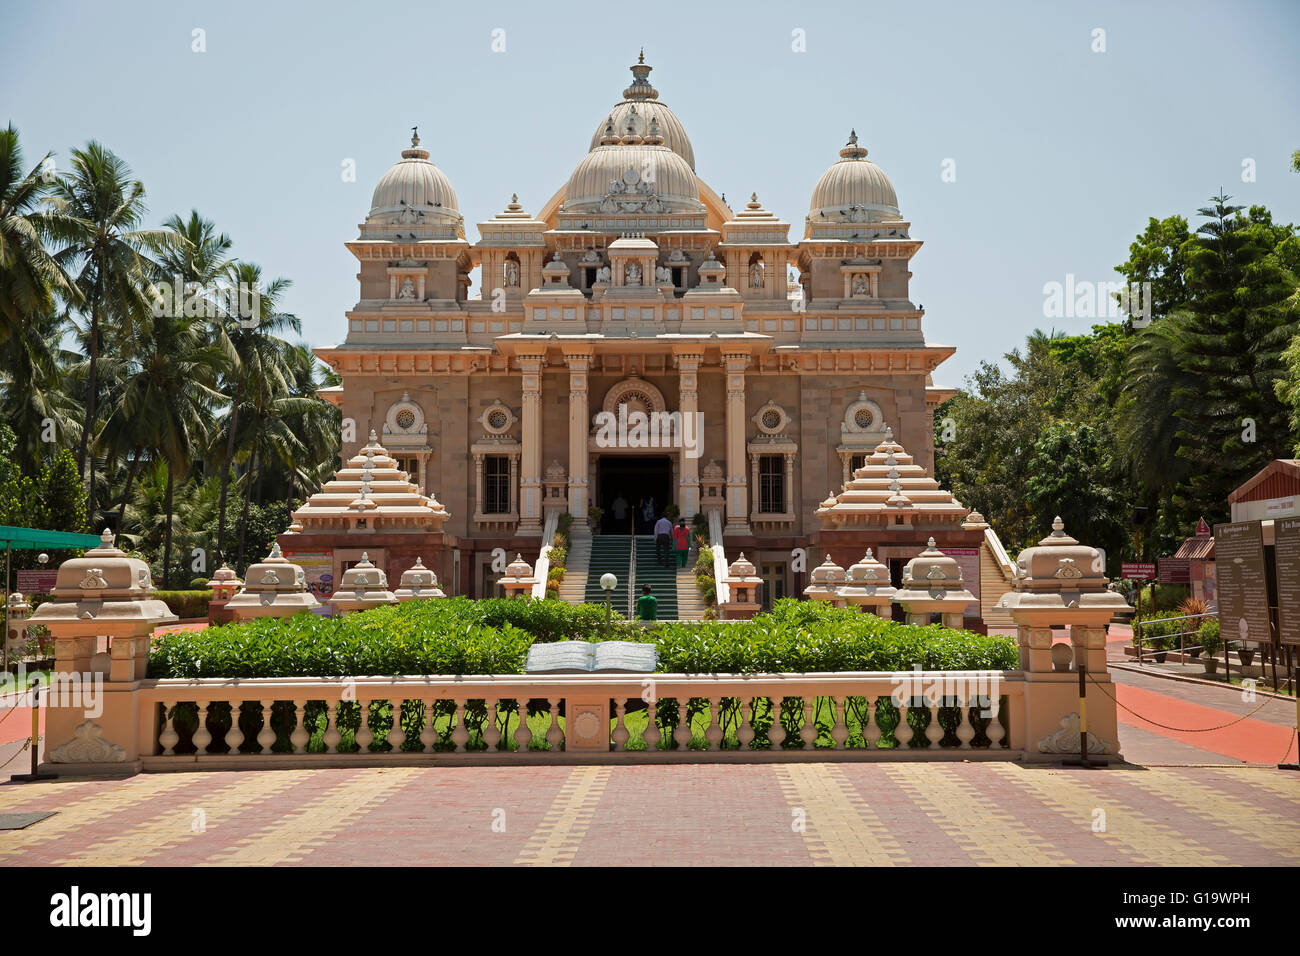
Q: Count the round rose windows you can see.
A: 4